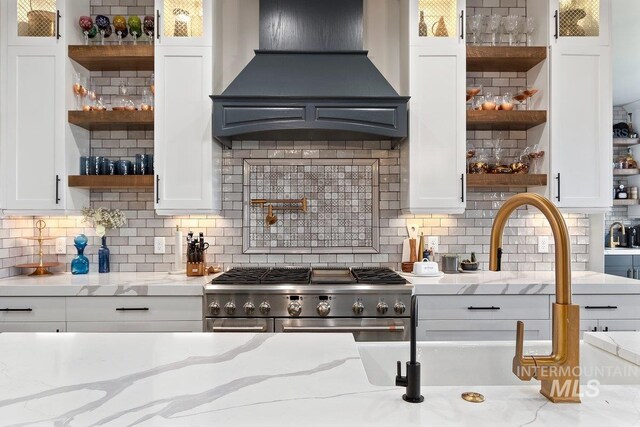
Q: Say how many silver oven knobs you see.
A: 9